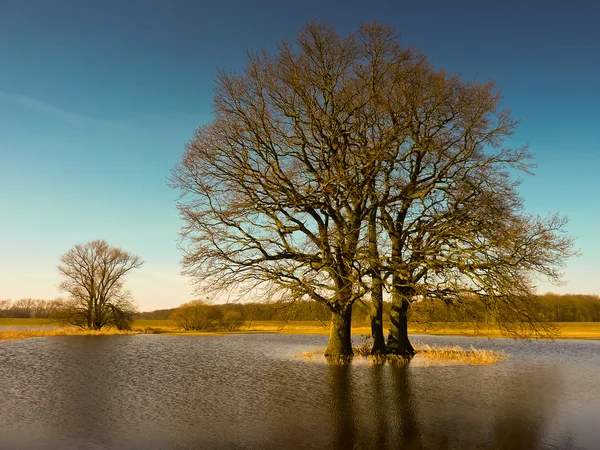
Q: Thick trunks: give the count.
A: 3